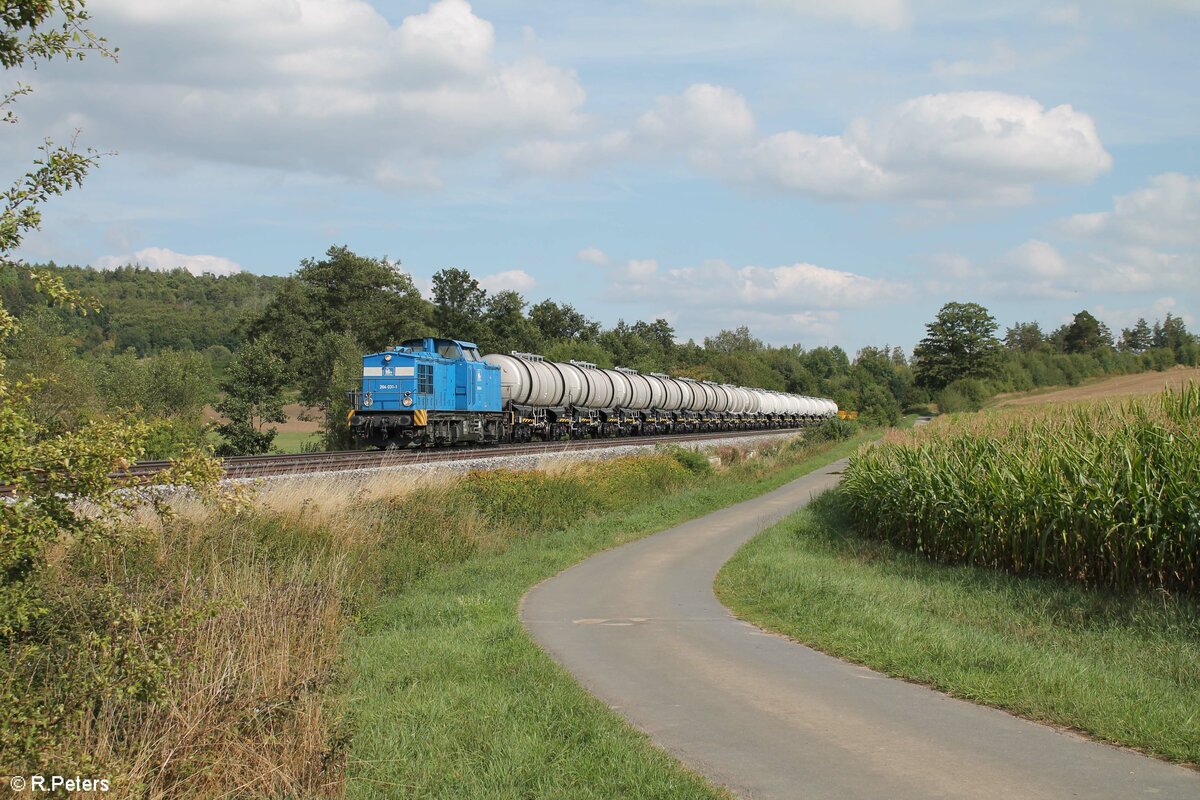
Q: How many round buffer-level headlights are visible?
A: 2